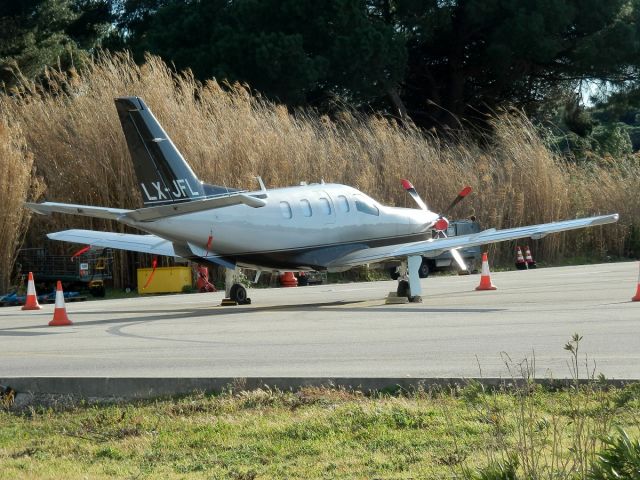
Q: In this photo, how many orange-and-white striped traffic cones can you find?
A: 6